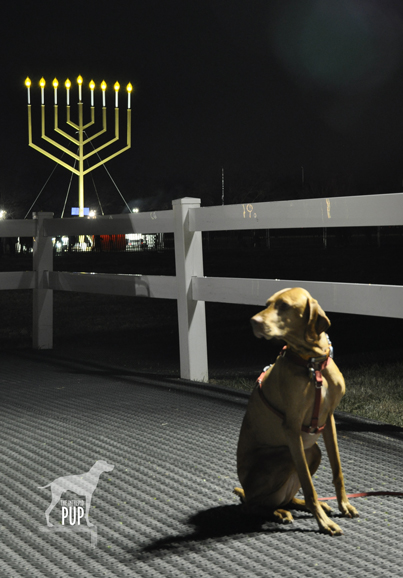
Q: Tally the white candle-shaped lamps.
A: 9